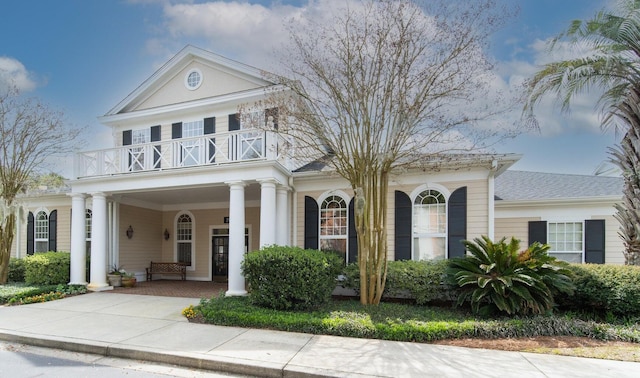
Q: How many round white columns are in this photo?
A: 5